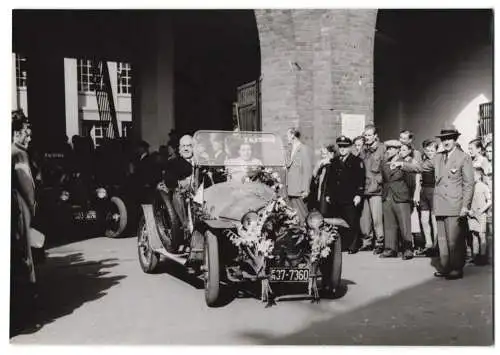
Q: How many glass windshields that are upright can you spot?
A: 1